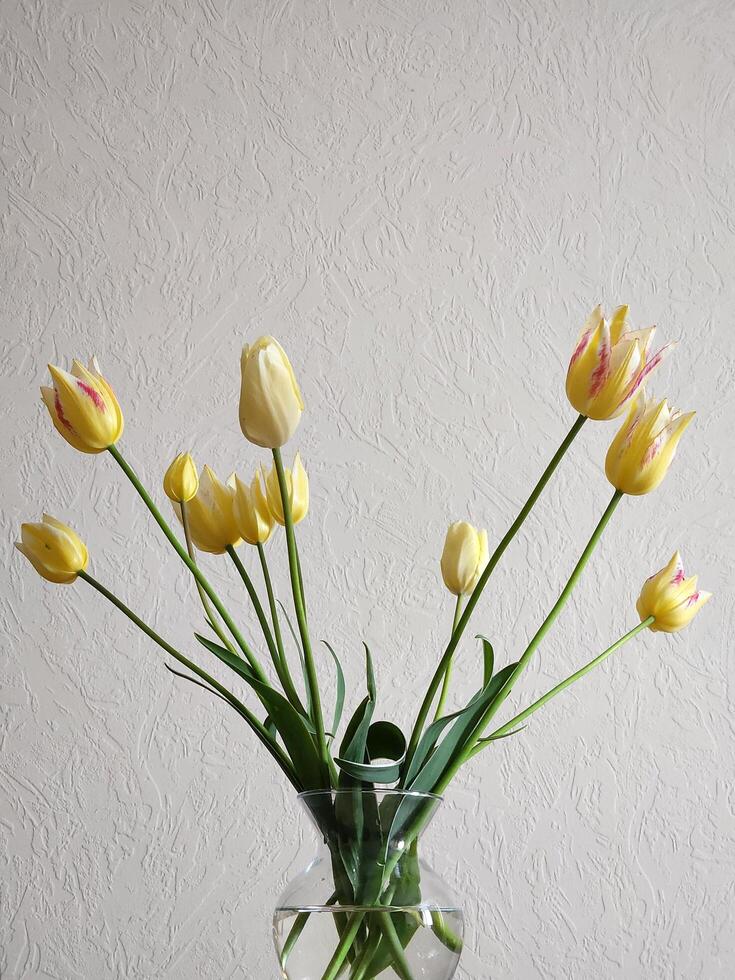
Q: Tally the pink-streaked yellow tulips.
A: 4